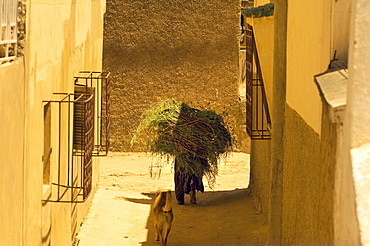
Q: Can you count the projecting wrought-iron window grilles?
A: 3